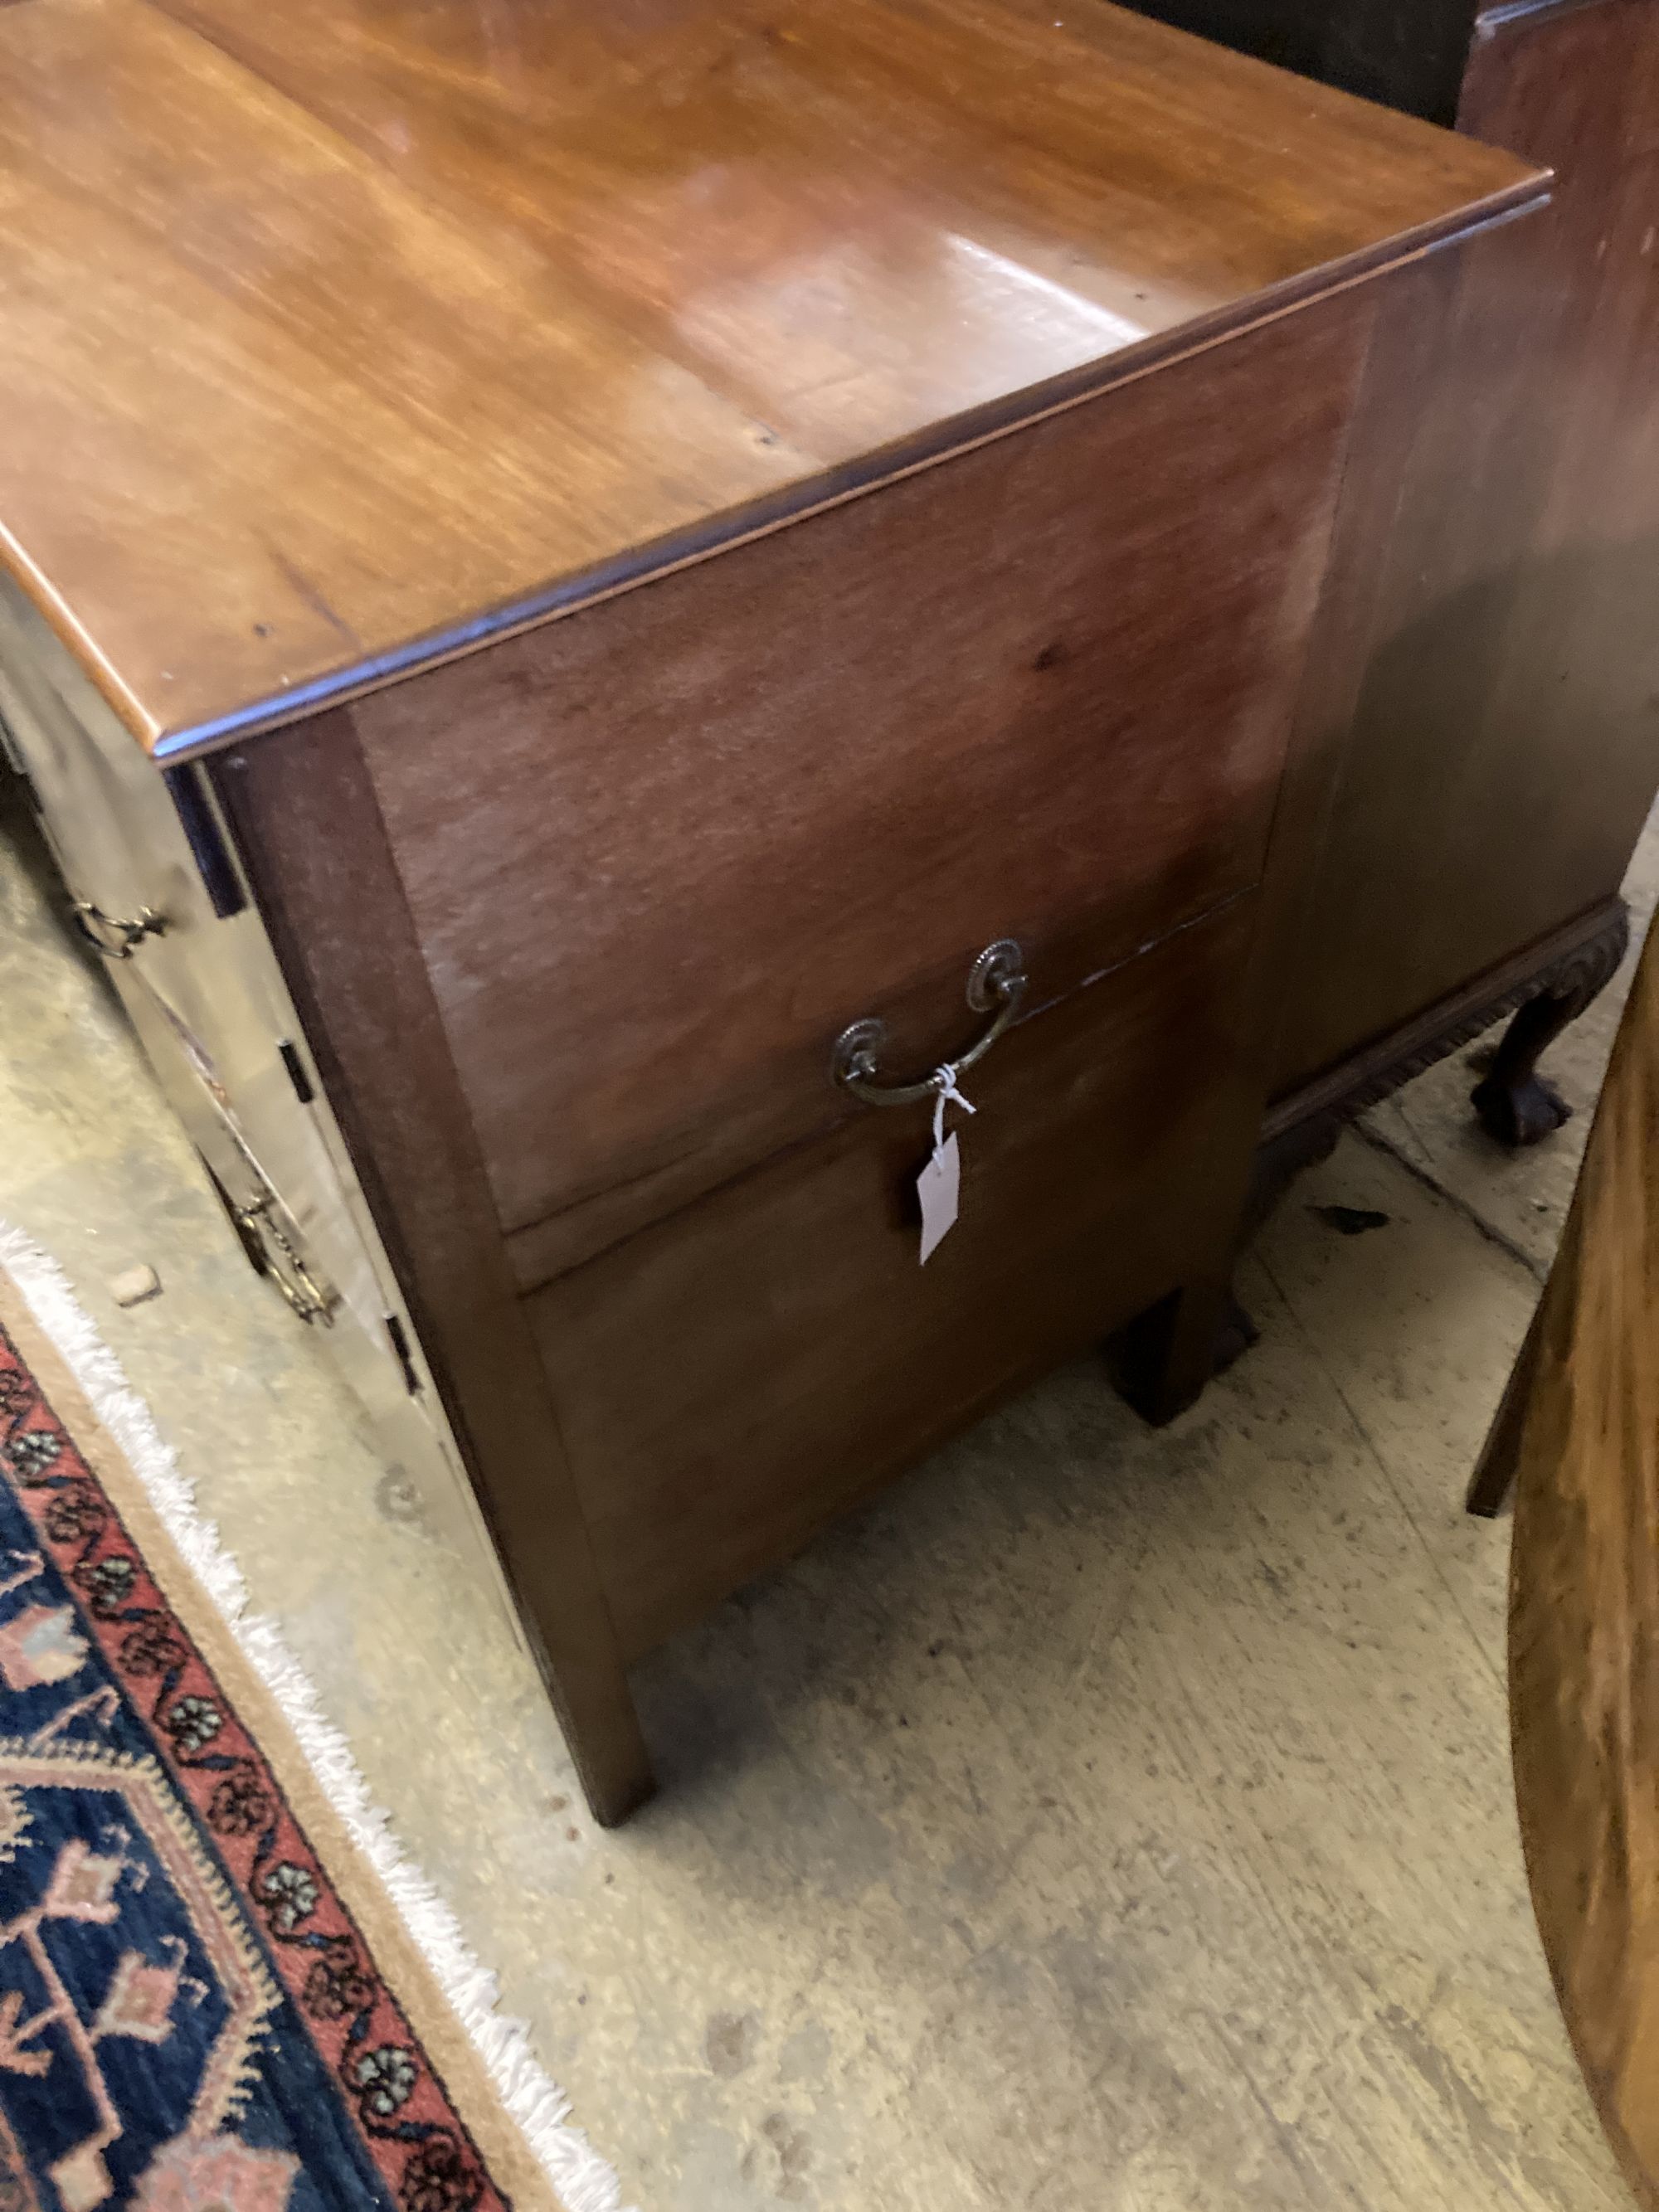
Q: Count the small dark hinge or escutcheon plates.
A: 2